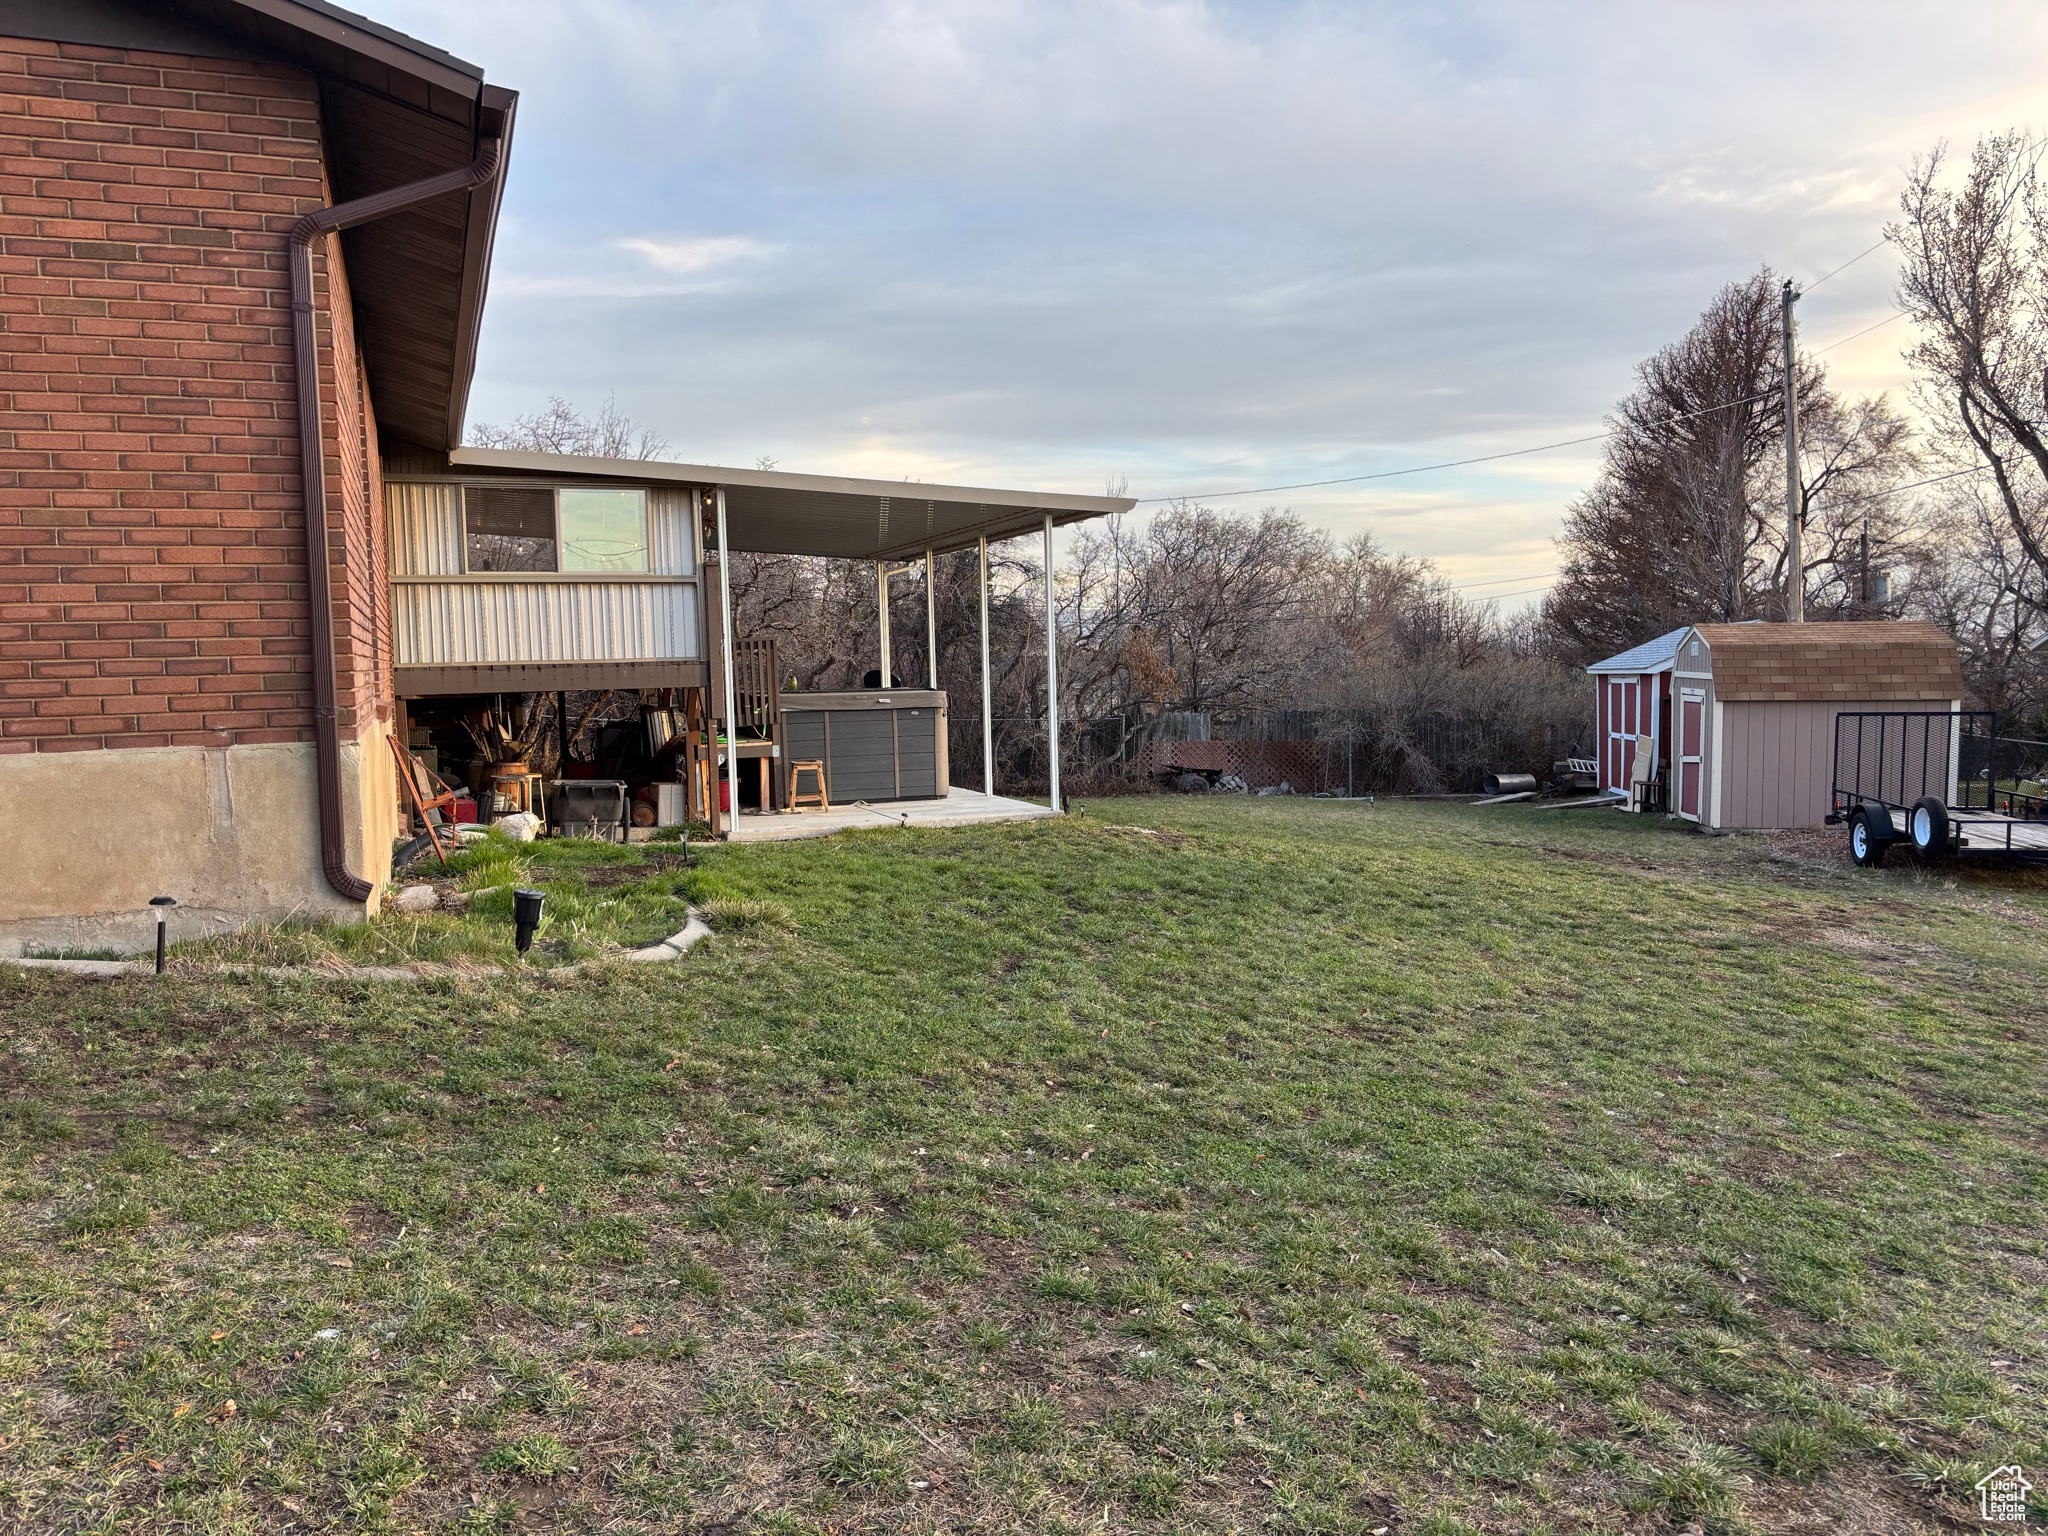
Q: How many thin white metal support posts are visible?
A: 5